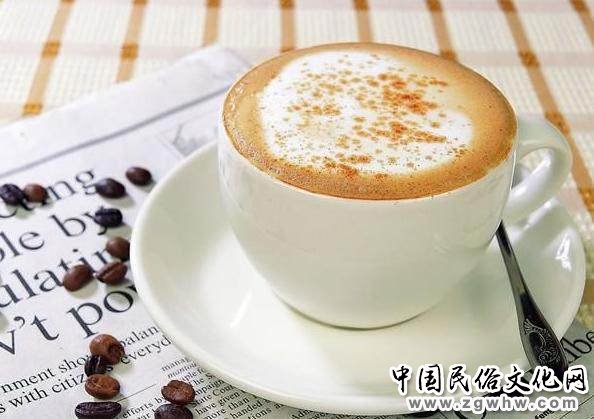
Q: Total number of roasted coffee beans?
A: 14